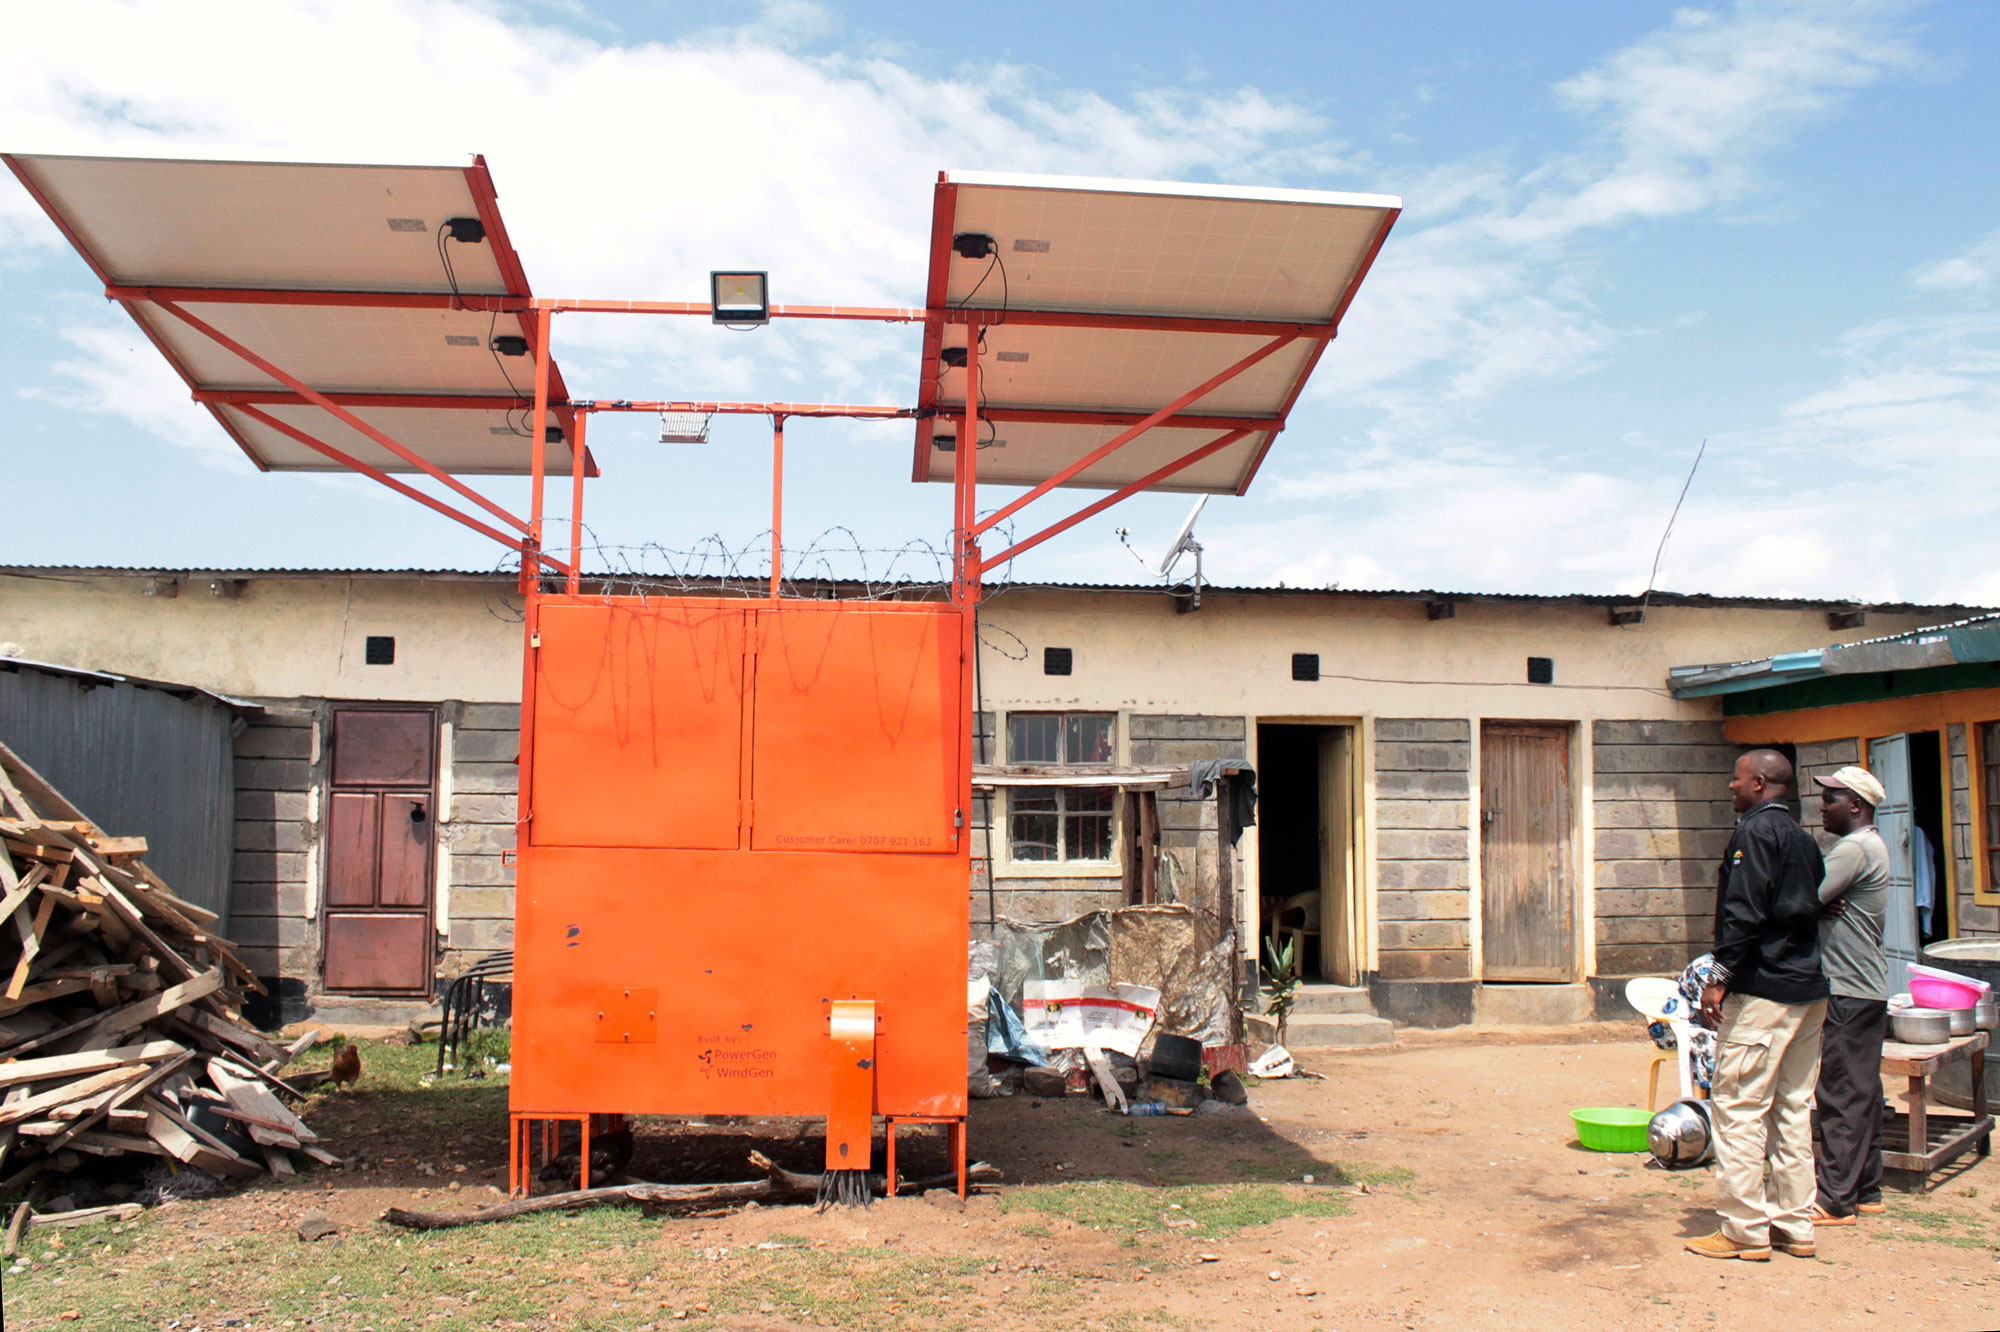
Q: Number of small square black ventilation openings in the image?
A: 4